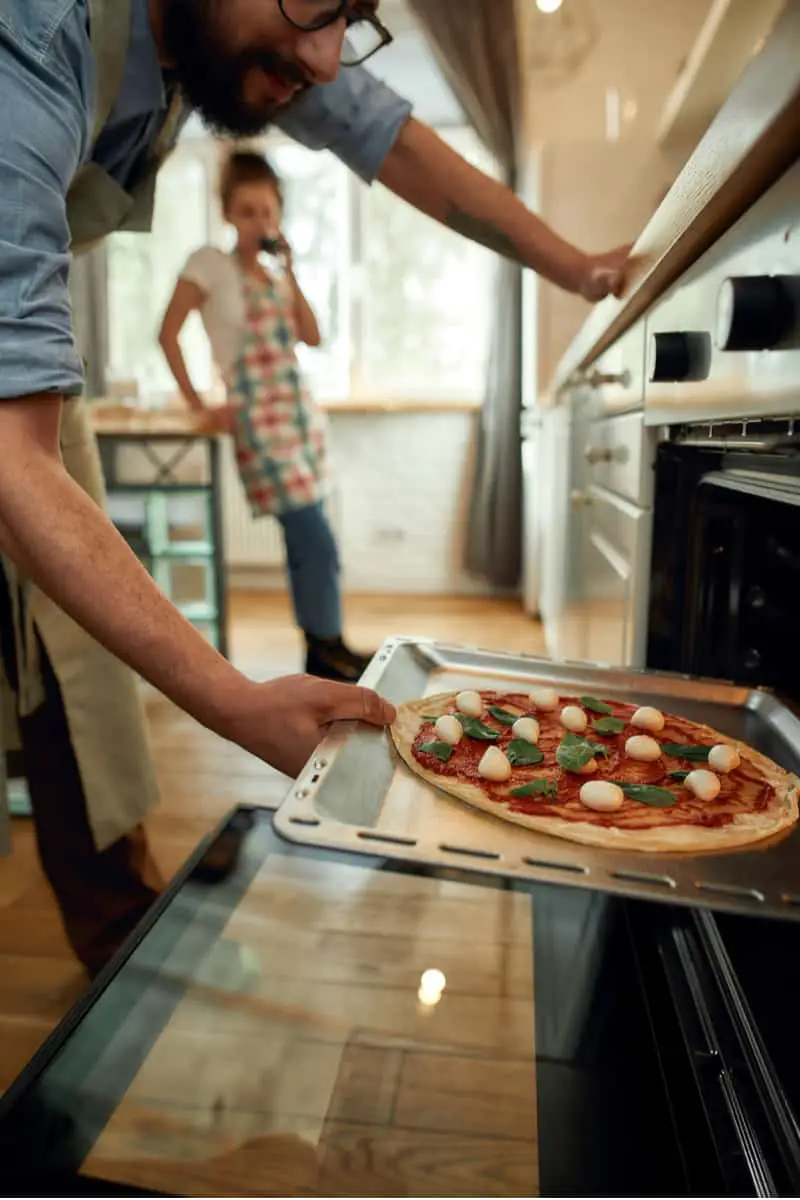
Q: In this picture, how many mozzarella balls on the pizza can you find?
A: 12